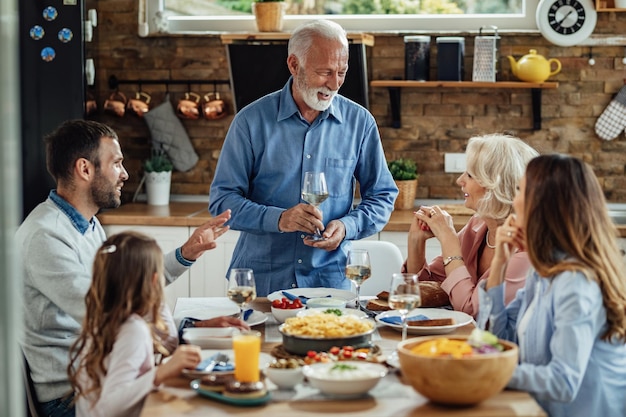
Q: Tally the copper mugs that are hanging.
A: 4